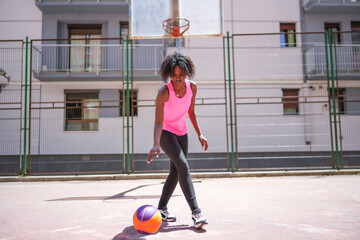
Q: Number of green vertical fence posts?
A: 4